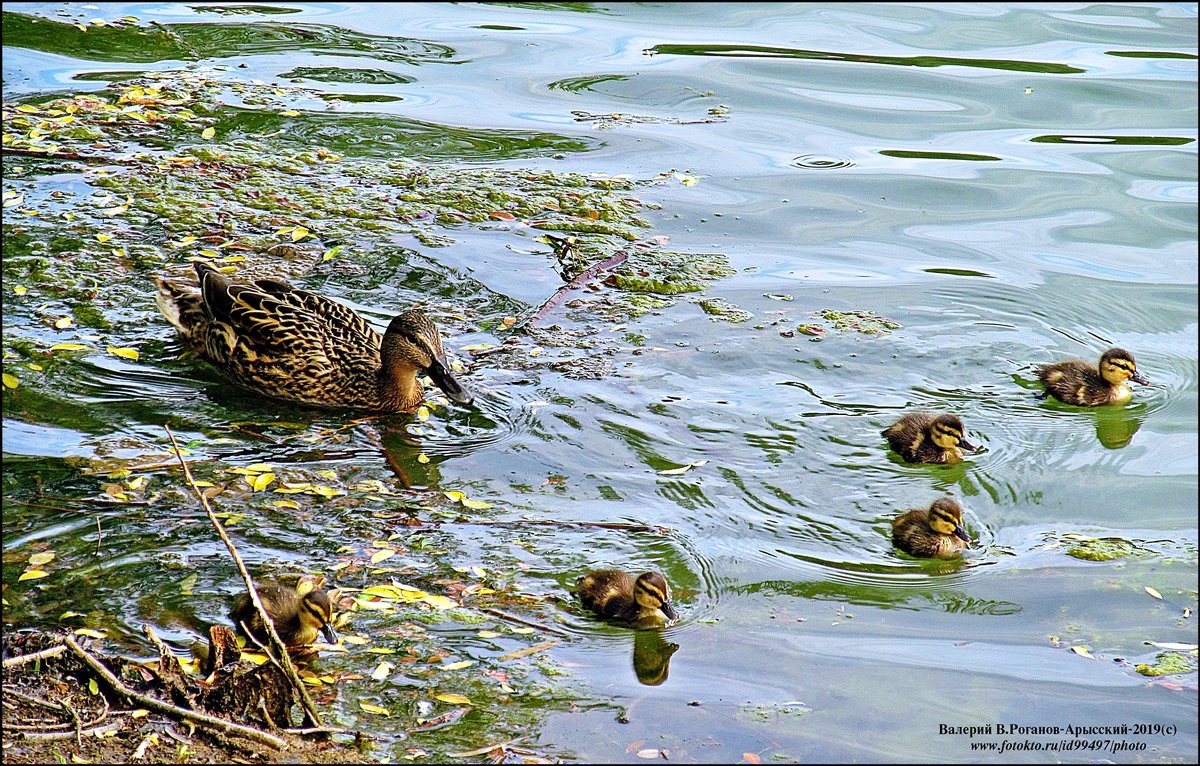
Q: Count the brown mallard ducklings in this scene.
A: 5